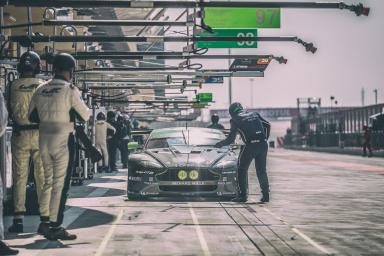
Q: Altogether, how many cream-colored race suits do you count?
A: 3